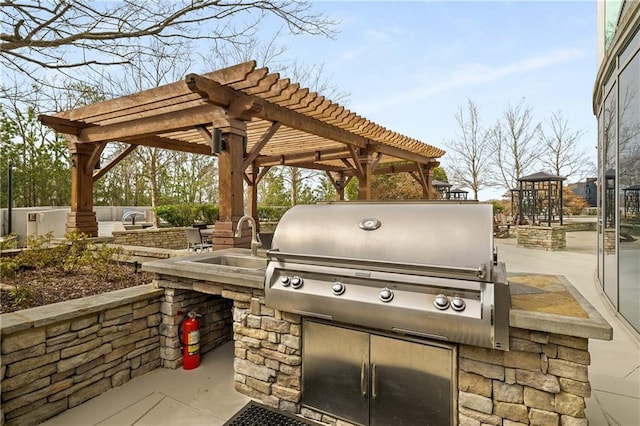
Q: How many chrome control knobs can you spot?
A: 6